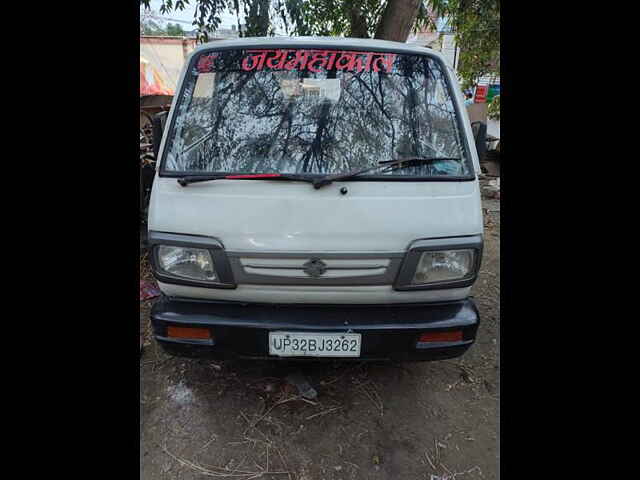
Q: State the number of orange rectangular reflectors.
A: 2